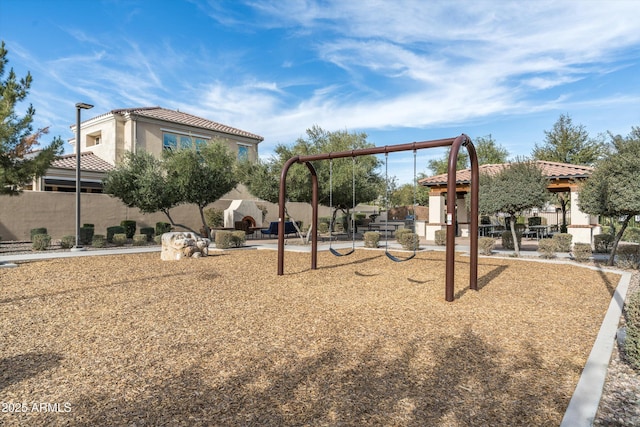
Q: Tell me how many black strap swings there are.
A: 2